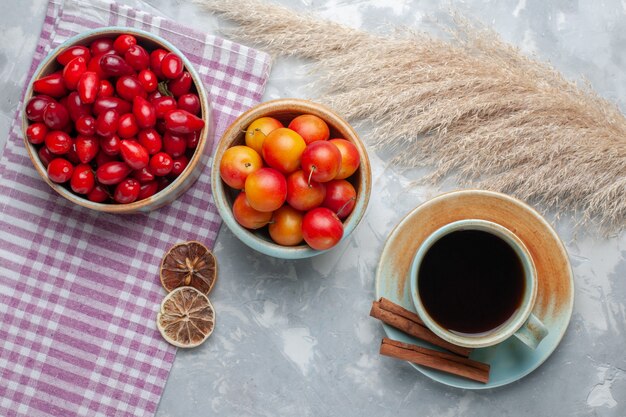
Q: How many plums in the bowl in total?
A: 12